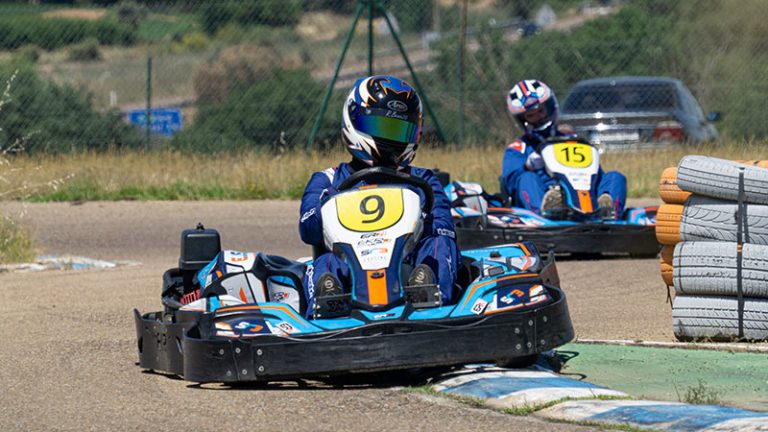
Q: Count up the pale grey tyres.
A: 4